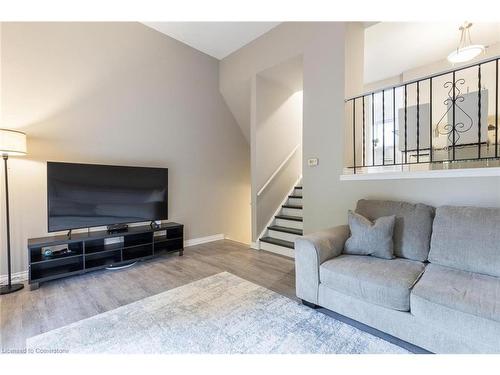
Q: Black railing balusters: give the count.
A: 11